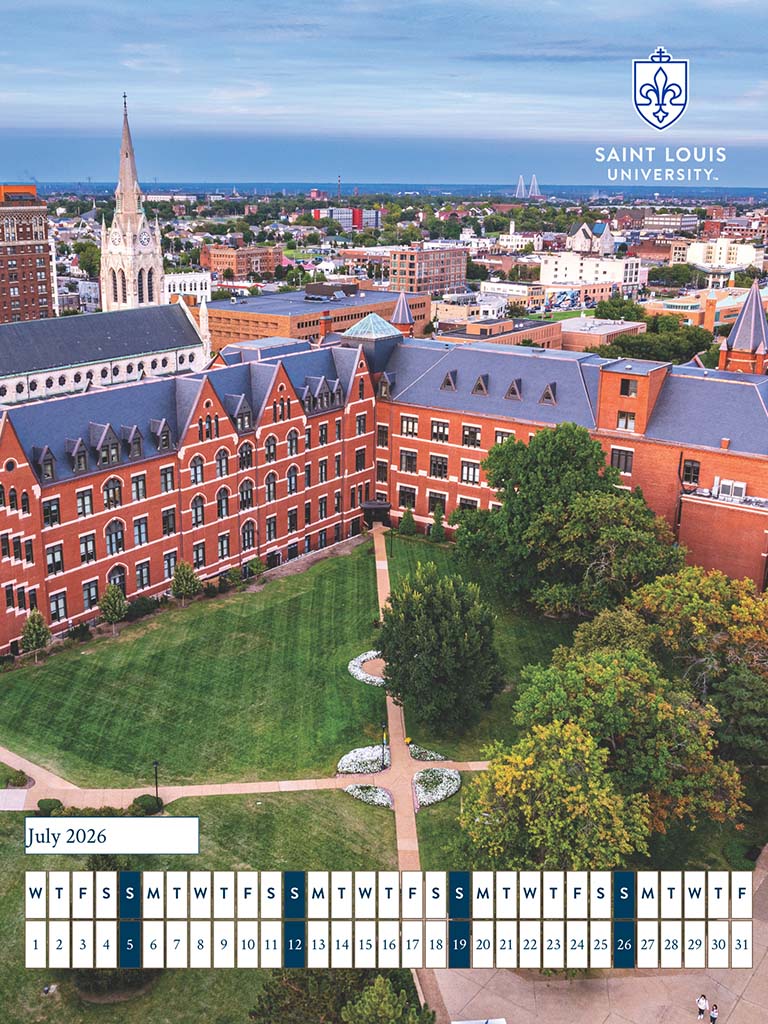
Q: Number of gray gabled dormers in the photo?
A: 14